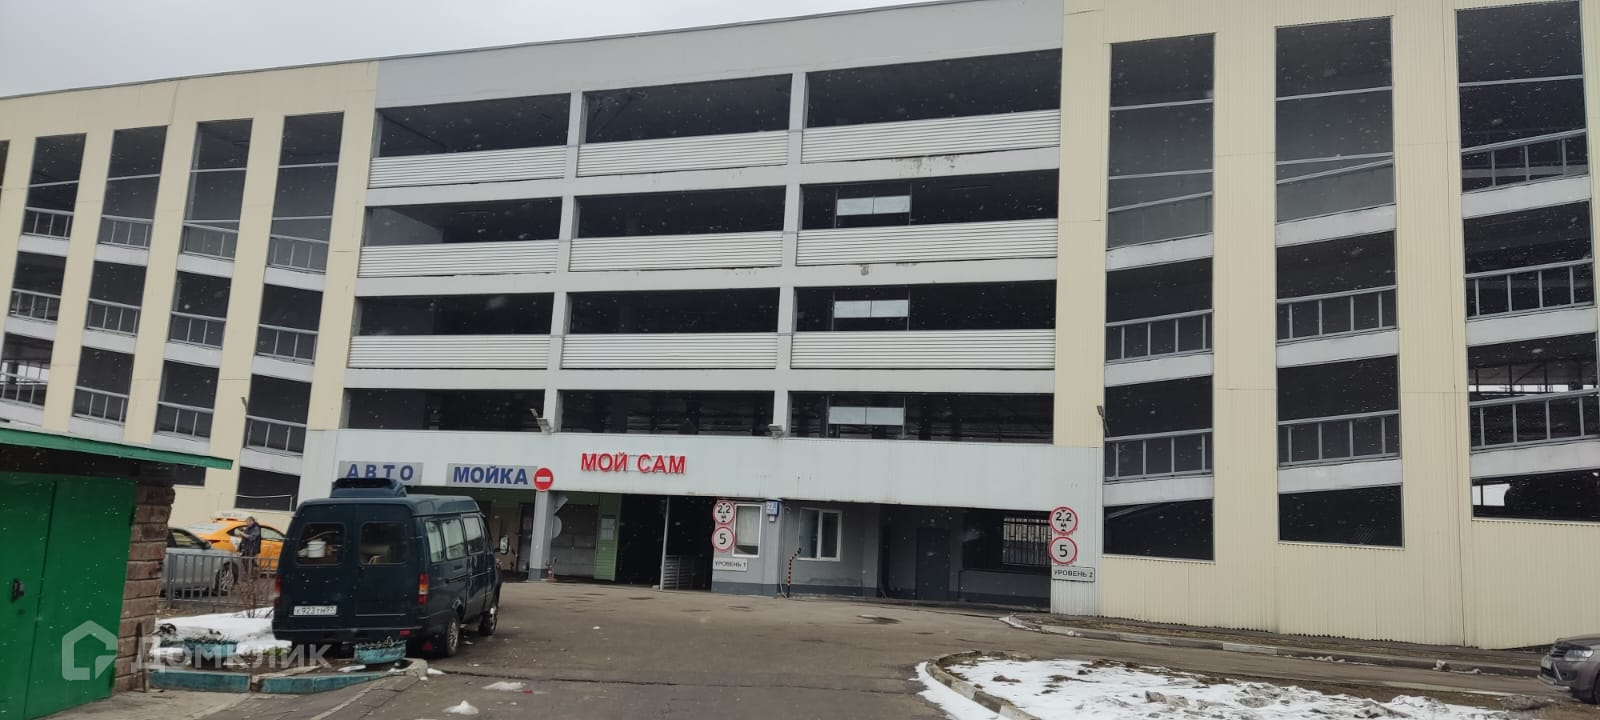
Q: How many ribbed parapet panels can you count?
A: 9